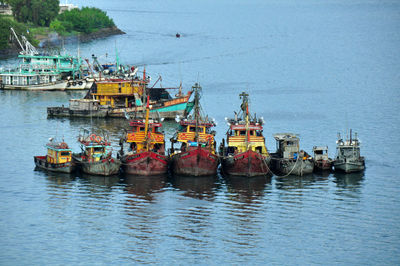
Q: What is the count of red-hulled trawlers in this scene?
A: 3